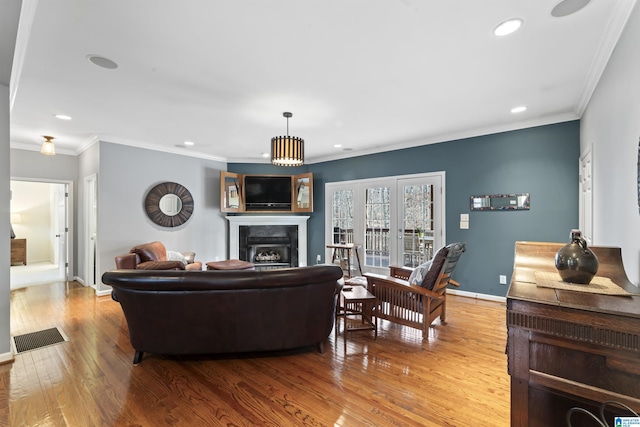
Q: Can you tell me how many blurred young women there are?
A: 0